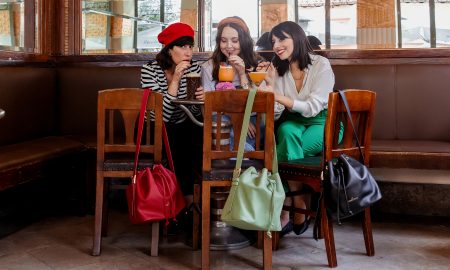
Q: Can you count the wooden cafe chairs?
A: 3